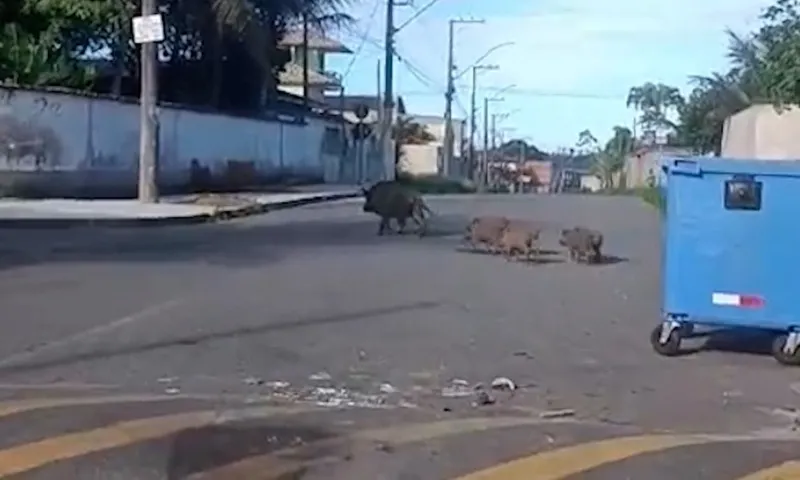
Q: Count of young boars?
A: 3